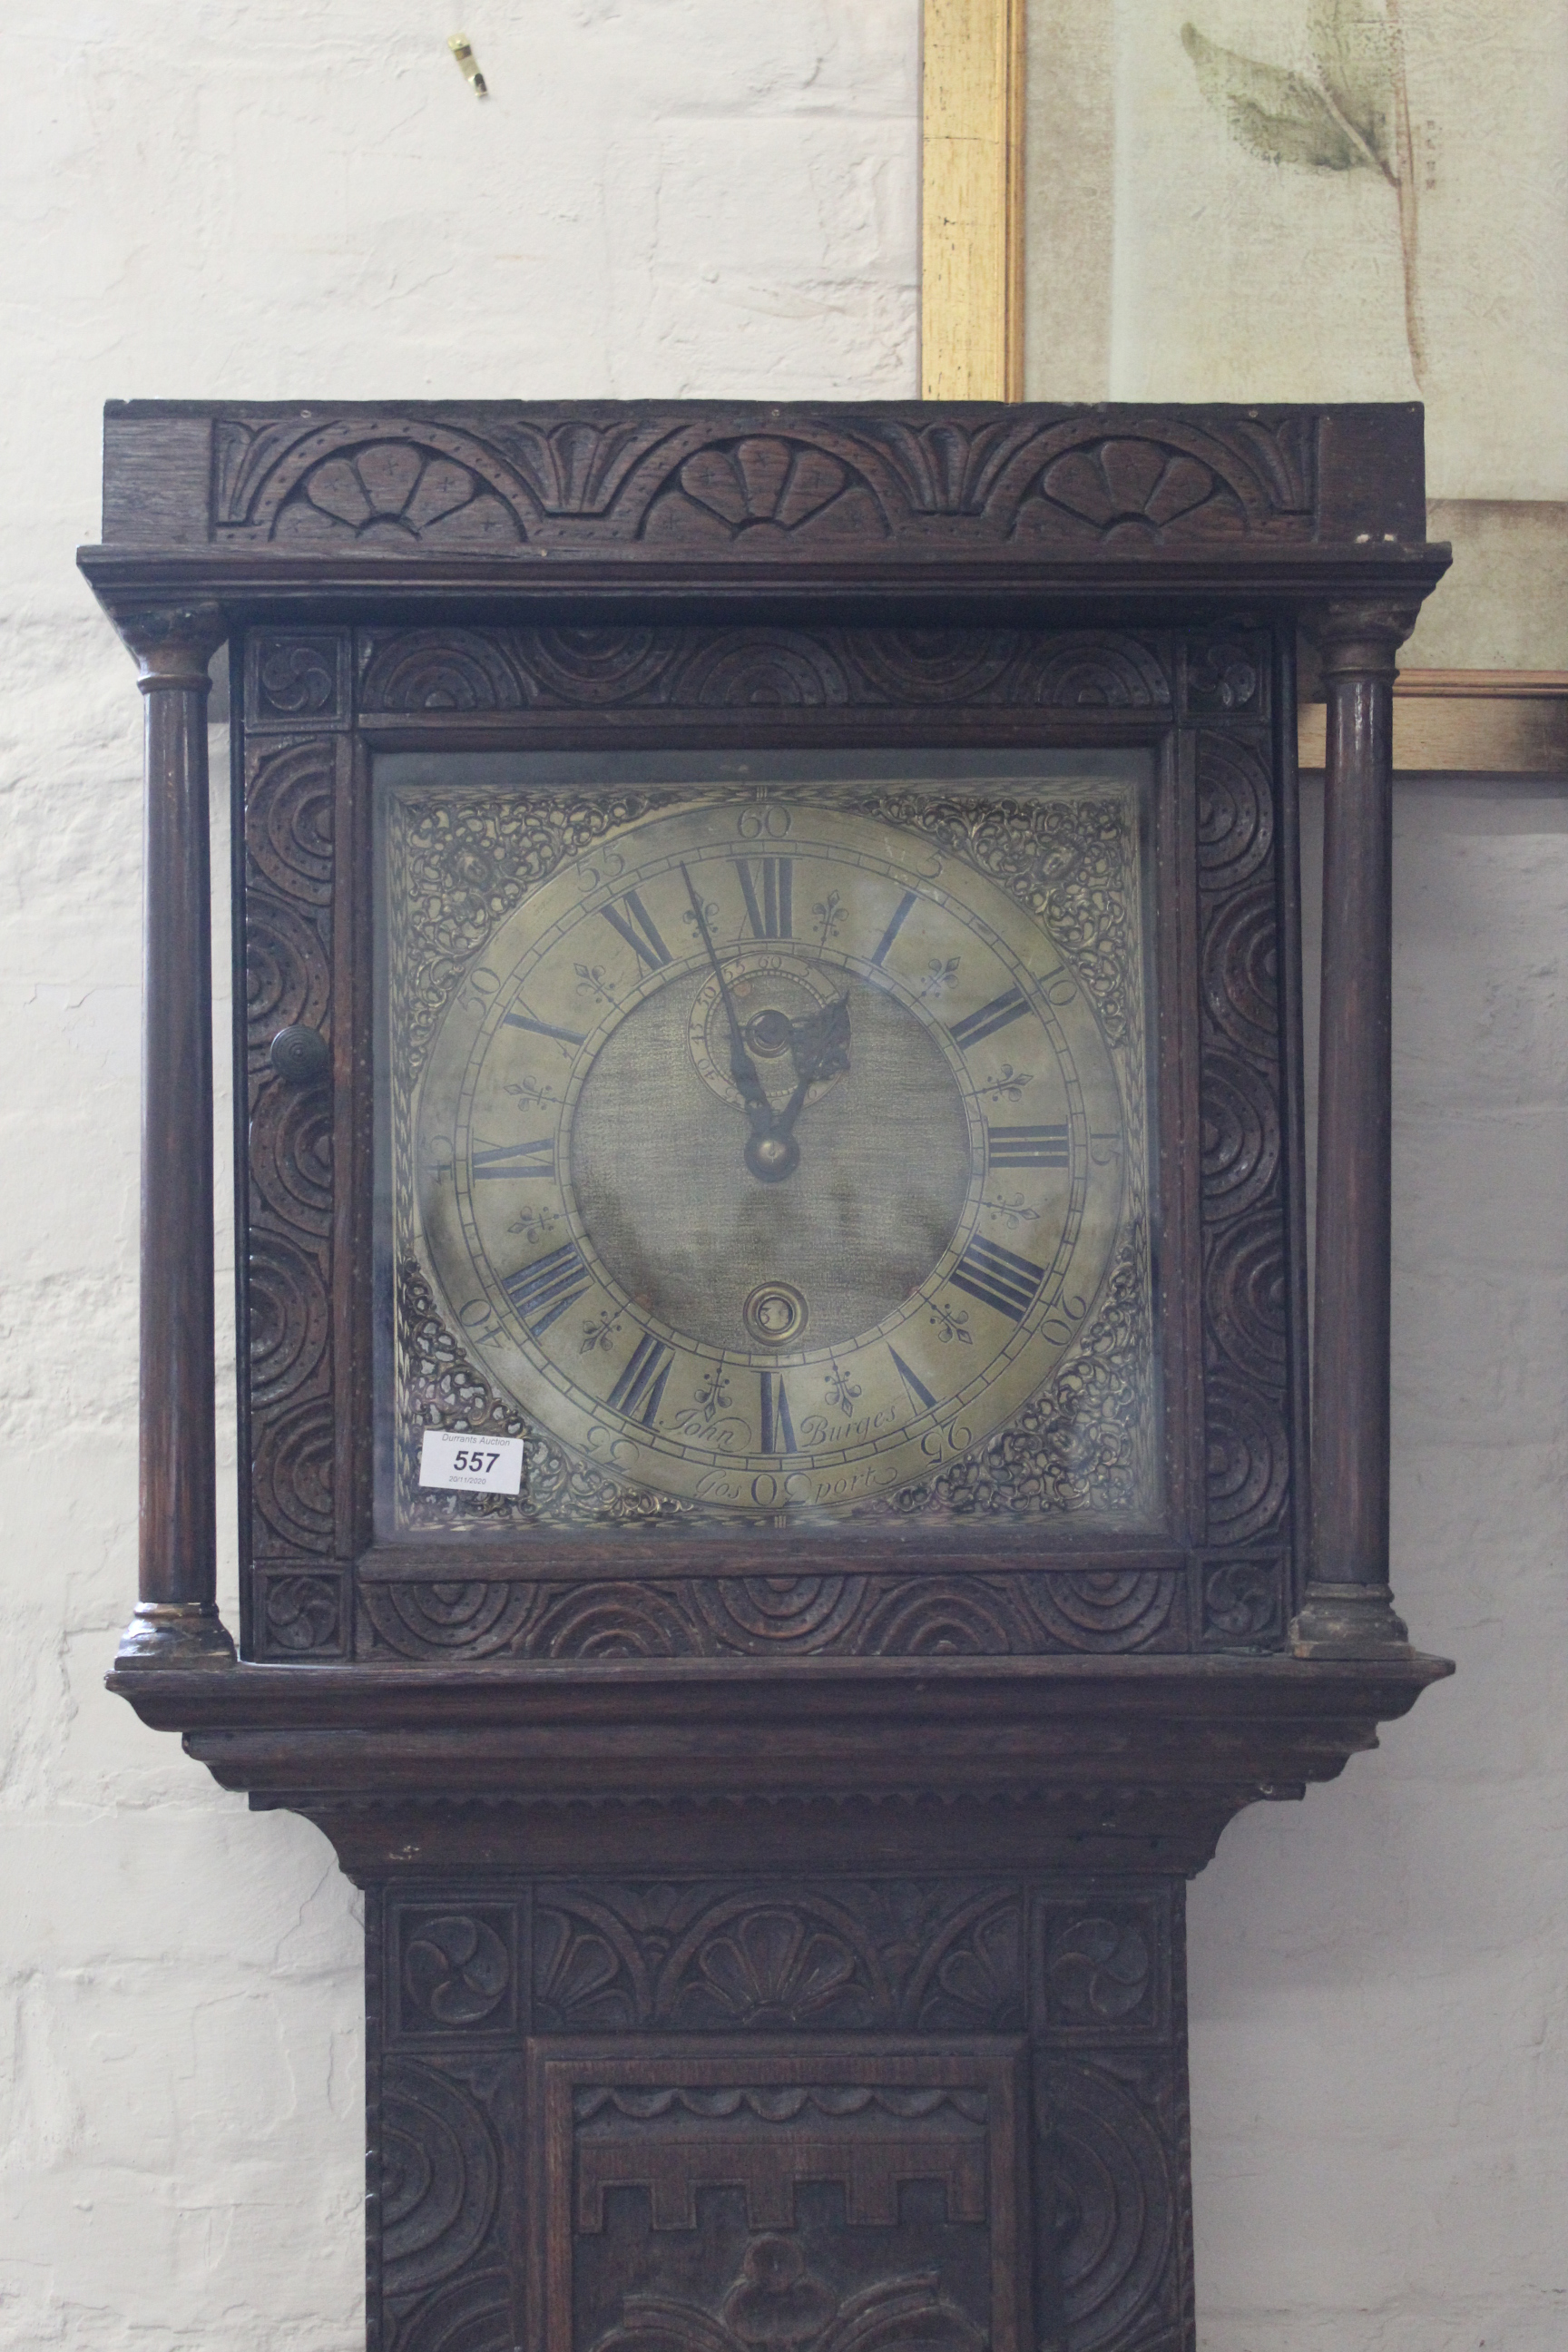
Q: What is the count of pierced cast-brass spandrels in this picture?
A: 4